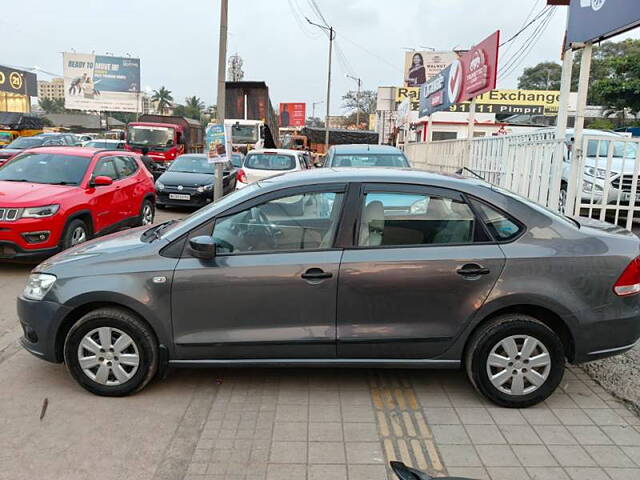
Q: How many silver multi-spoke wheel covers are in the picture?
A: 2